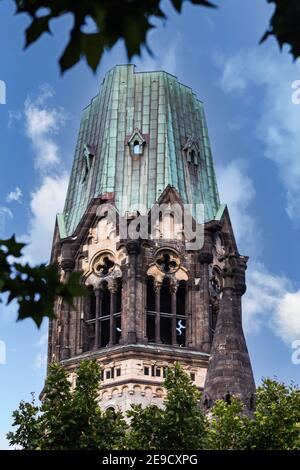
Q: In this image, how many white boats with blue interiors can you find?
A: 0